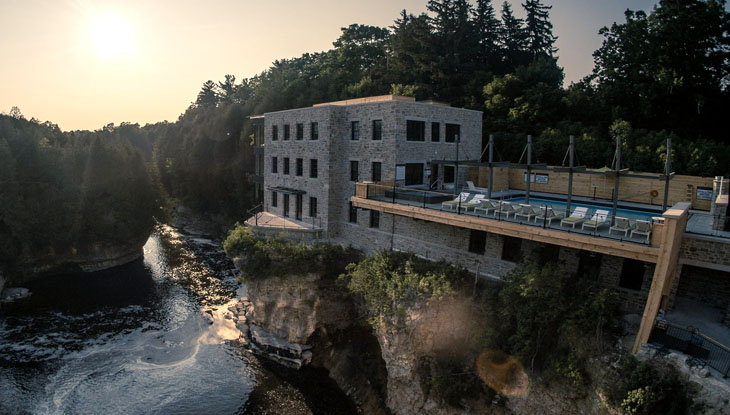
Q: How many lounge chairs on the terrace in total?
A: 11